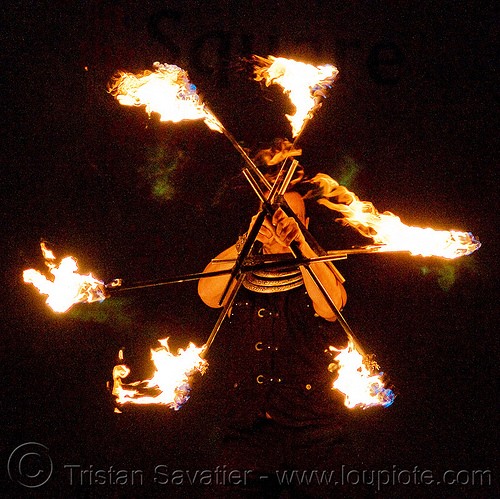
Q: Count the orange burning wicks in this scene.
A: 6